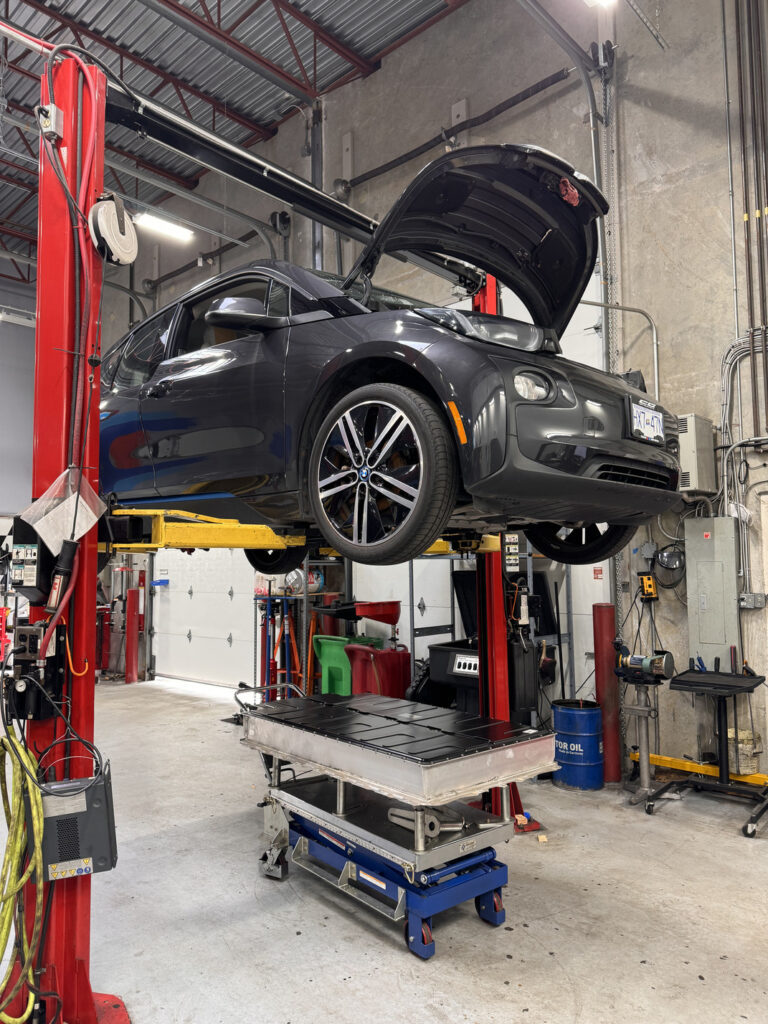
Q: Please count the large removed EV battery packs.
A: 1